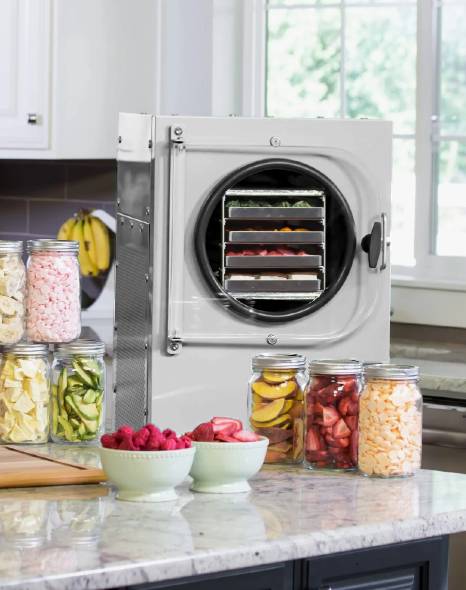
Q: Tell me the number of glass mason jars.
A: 7